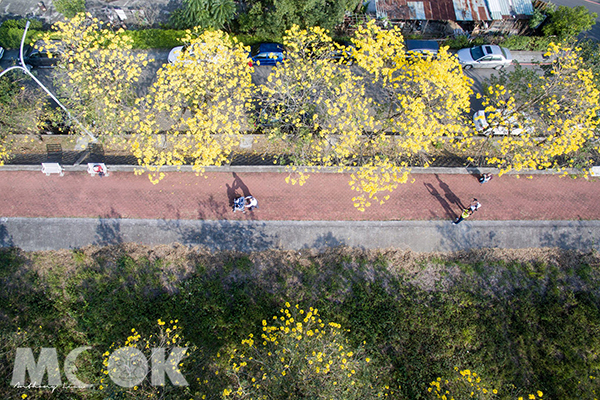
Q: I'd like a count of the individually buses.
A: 0